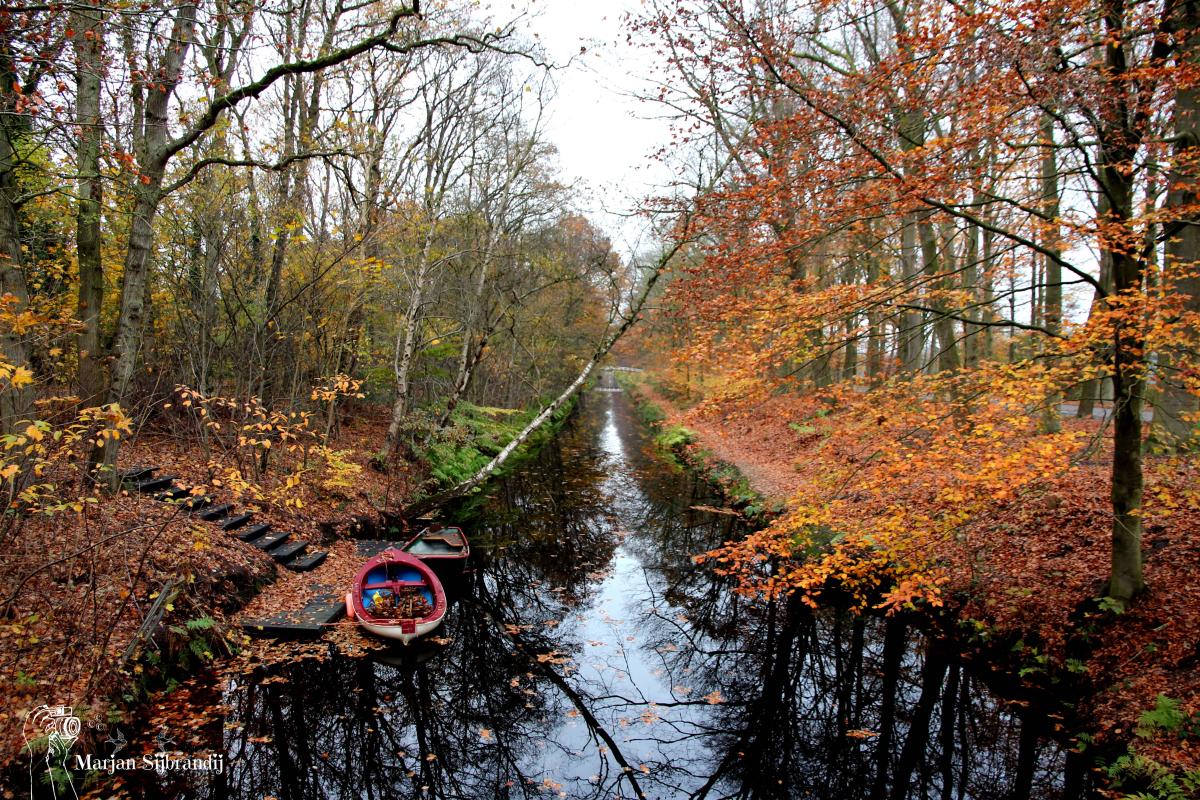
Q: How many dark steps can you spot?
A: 10